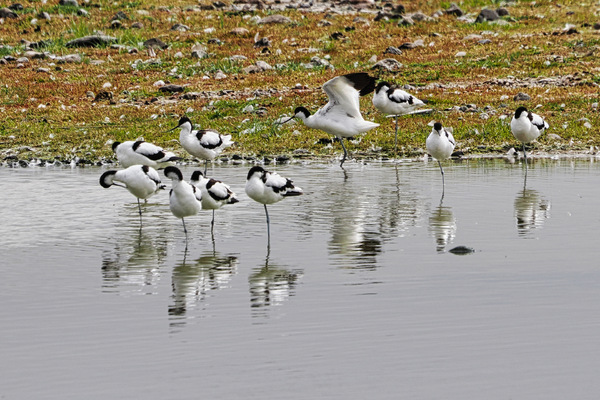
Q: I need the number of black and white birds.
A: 10